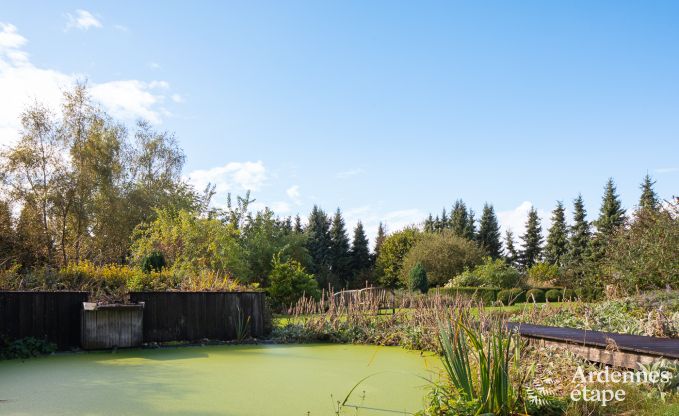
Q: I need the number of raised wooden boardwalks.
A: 1